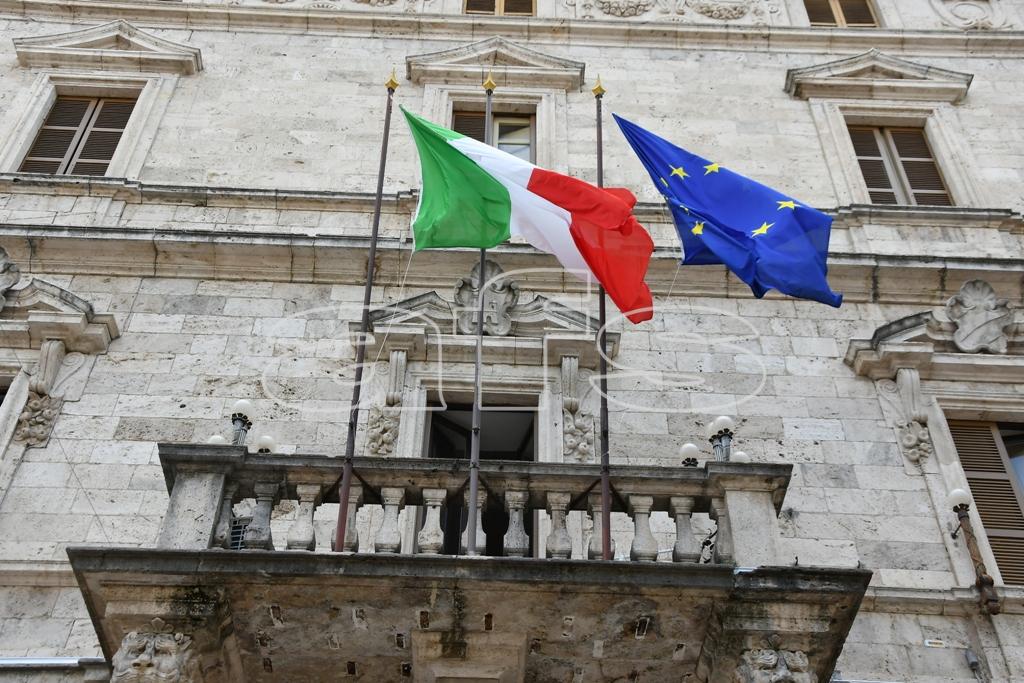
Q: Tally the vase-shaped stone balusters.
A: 13